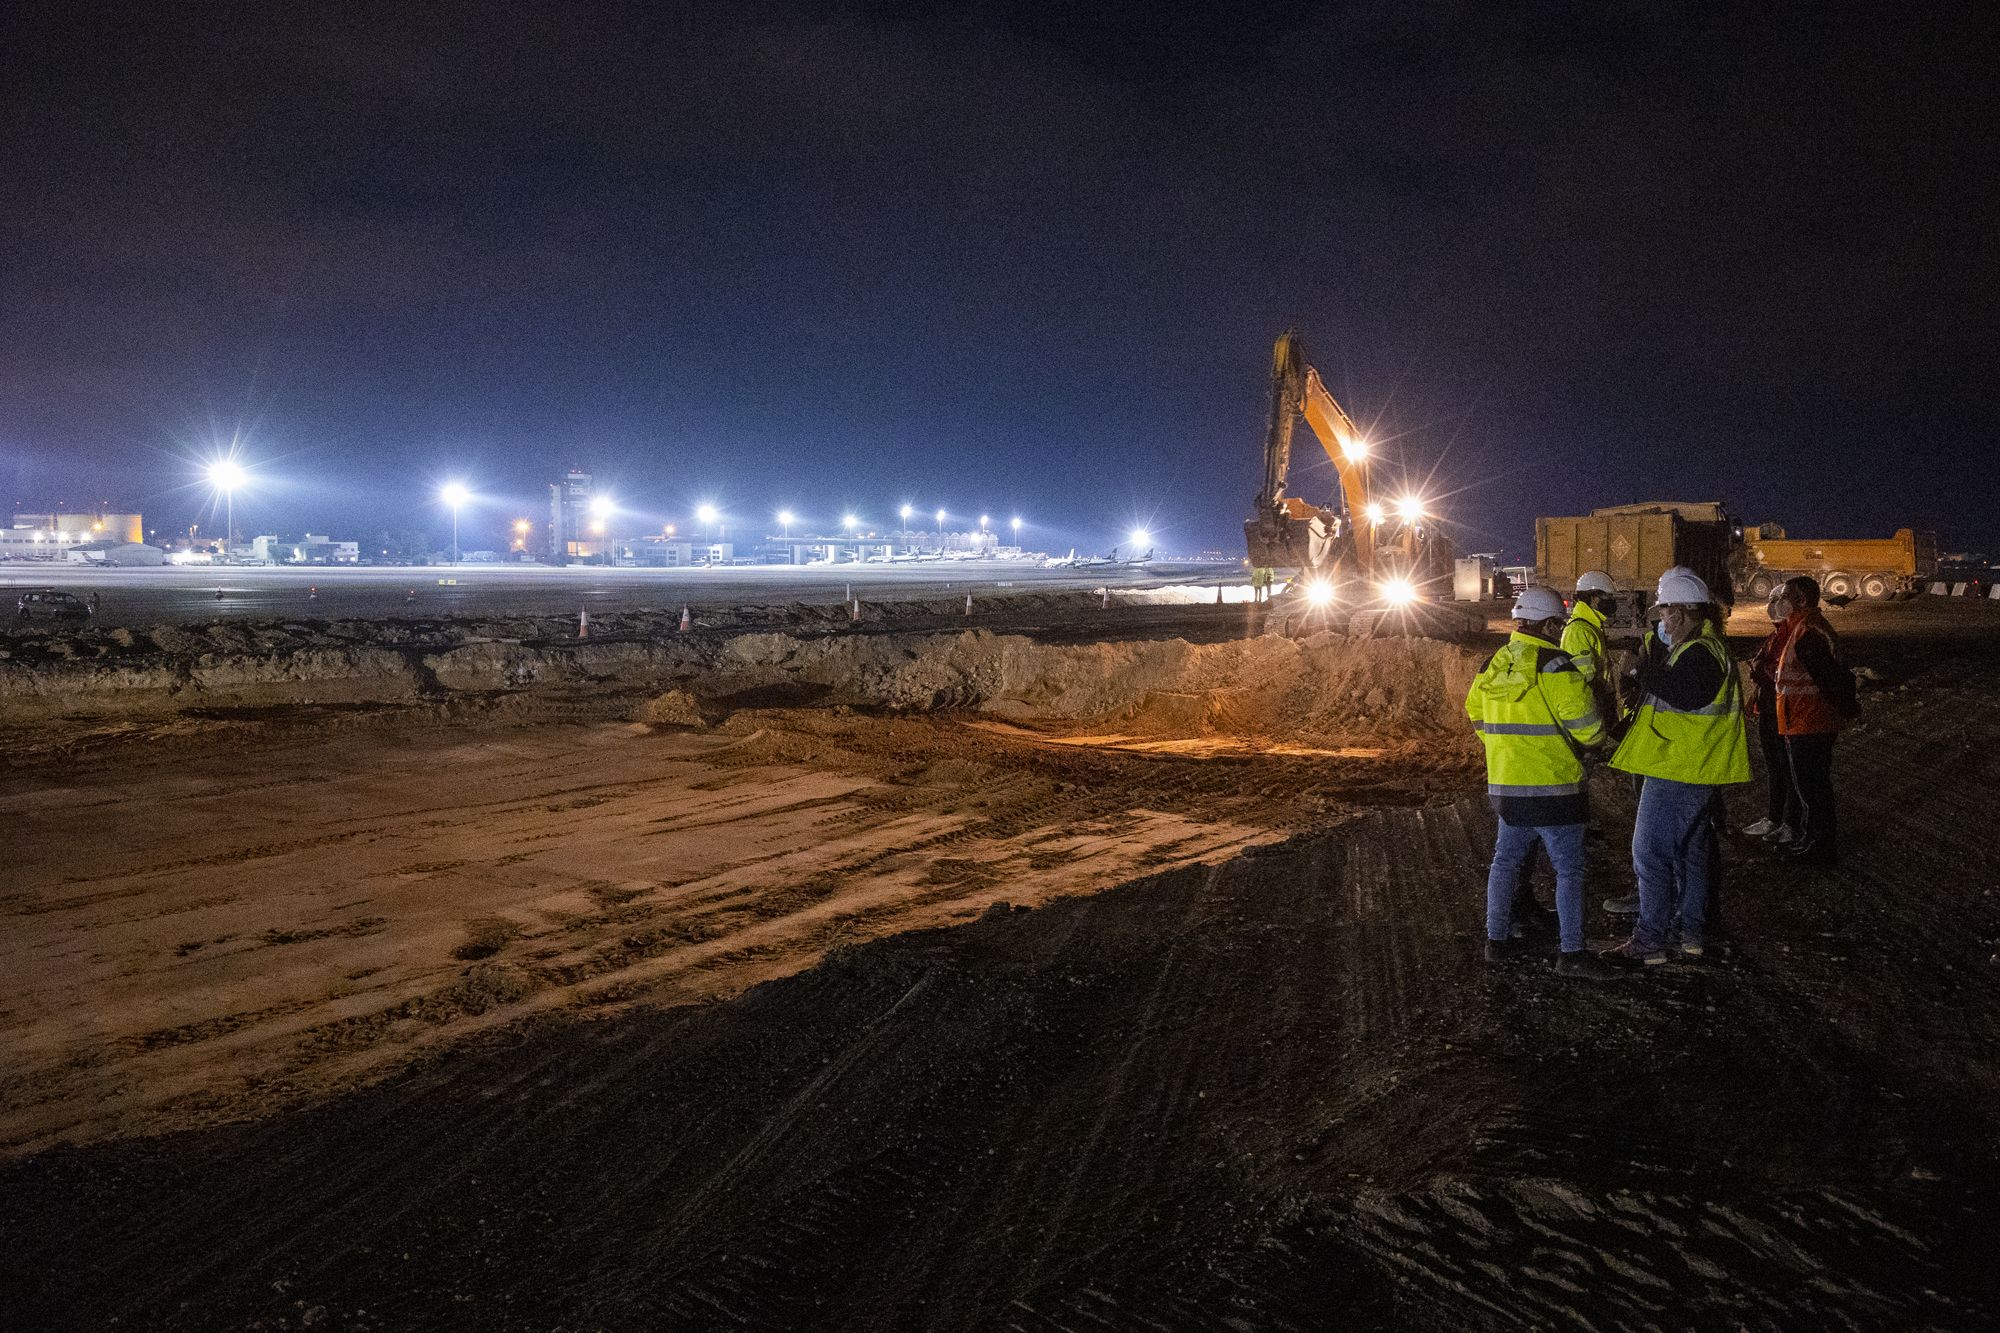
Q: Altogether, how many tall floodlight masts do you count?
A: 11